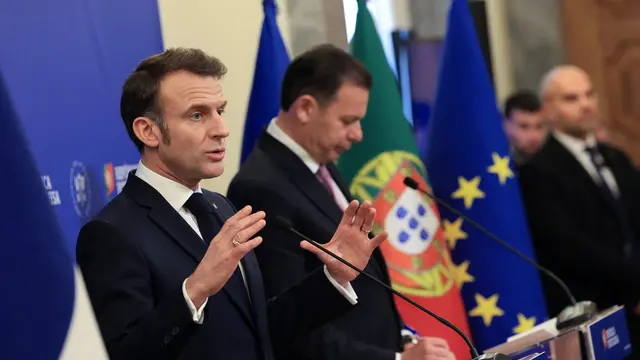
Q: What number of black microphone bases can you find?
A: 2